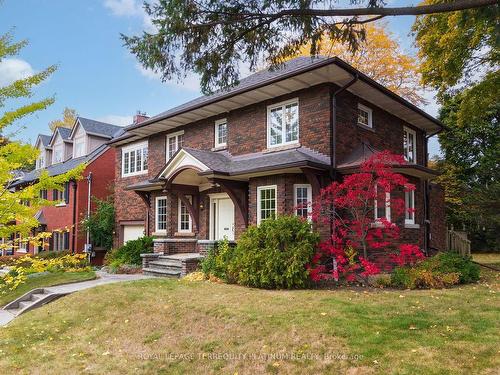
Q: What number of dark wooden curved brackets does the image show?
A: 4